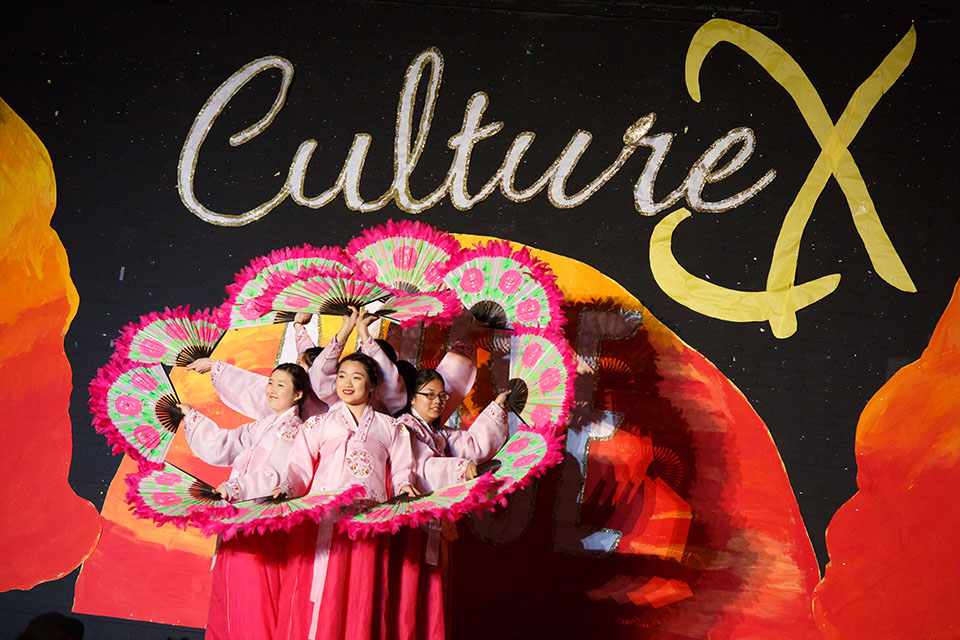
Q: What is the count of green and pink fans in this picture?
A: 12